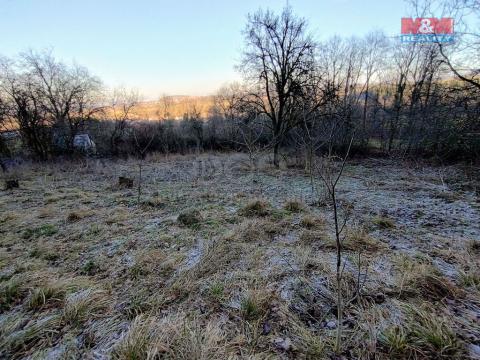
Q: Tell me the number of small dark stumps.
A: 2